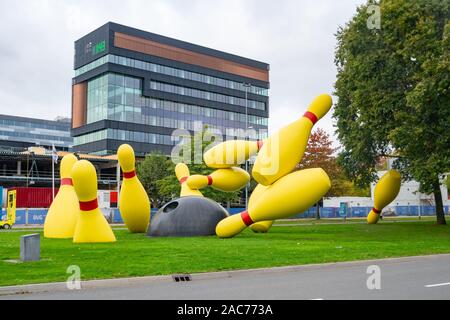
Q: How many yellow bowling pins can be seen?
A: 10